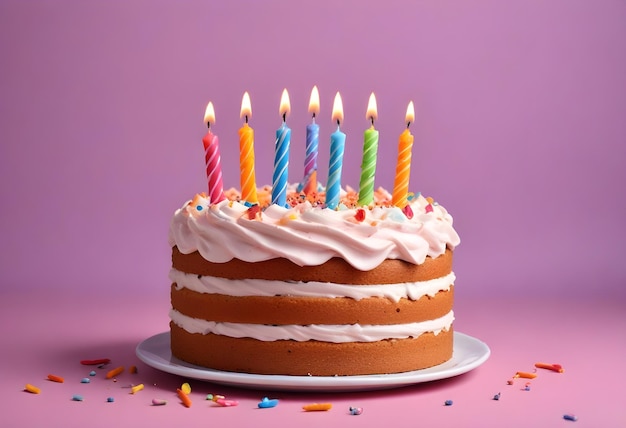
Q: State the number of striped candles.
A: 7